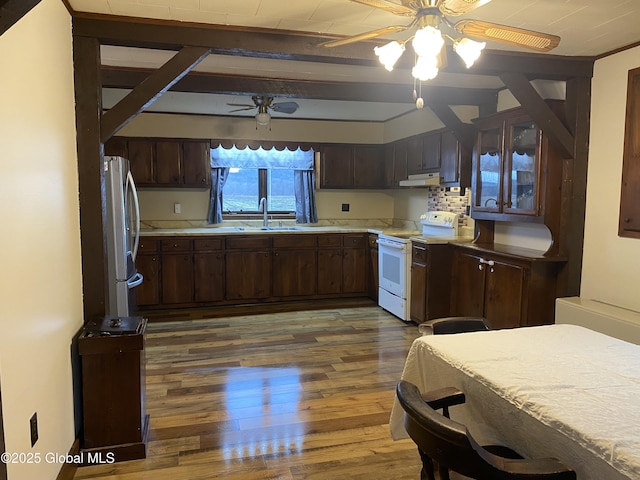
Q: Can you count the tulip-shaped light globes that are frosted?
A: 4